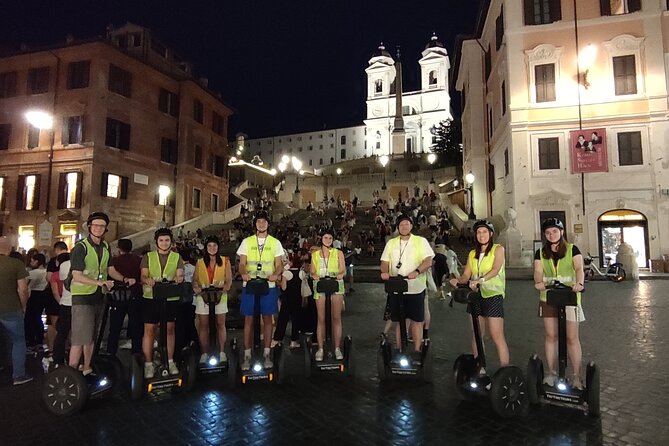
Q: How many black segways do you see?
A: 8